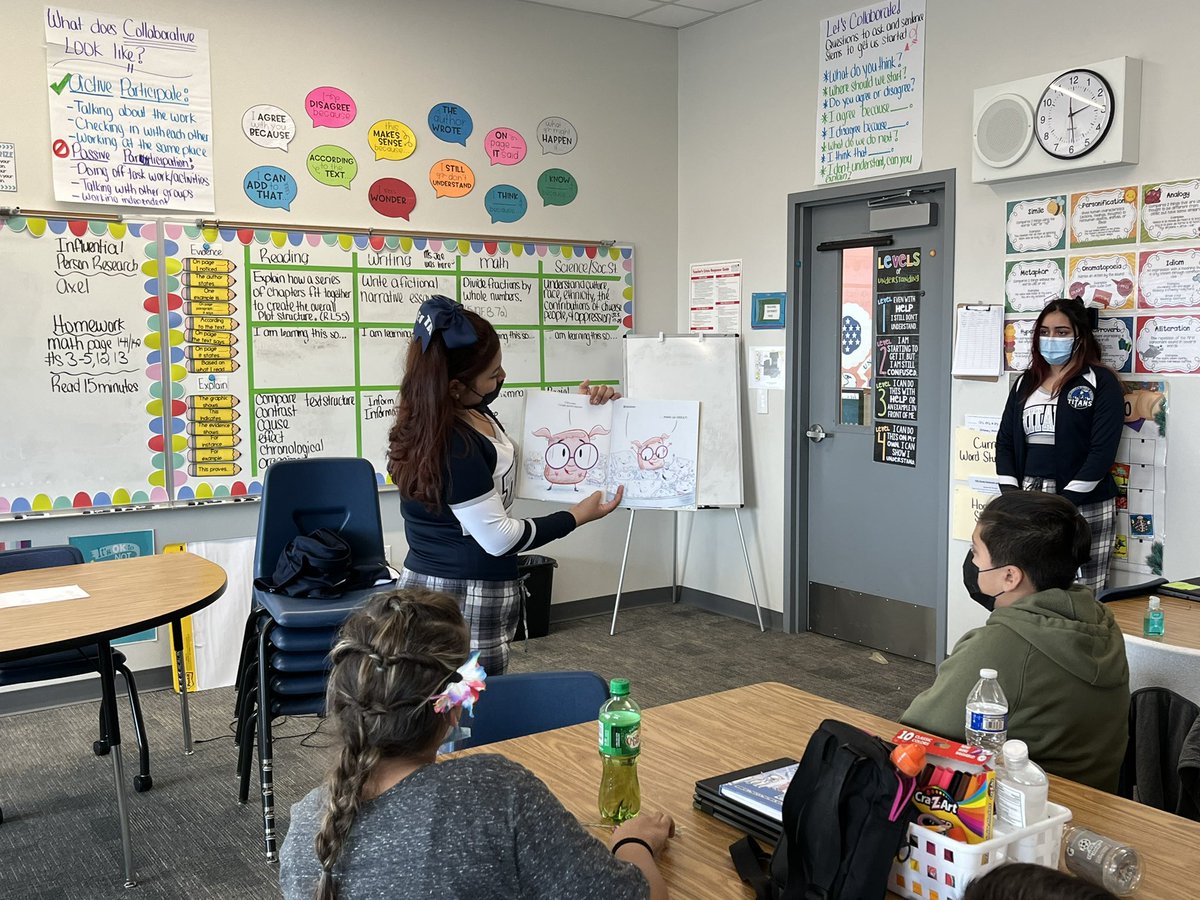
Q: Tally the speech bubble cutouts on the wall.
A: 12